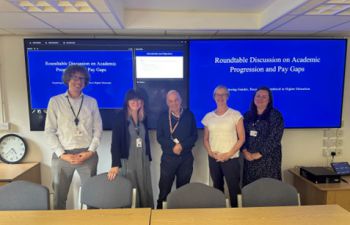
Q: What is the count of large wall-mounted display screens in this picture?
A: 2